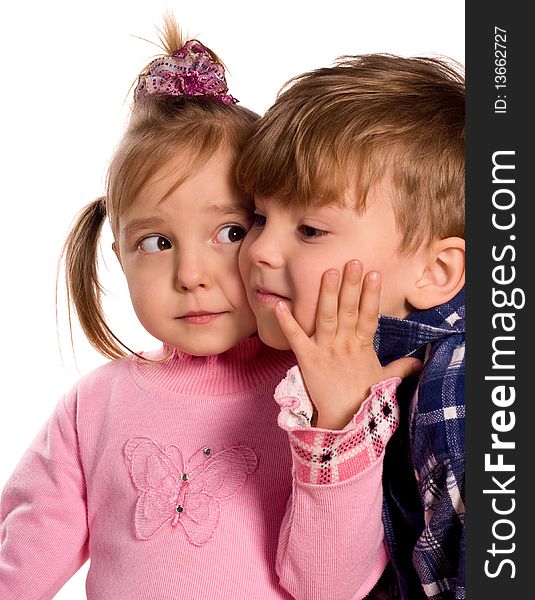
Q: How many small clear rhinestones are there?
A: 3